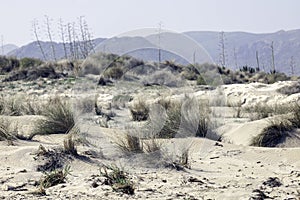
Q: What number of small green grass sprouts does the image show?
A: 2